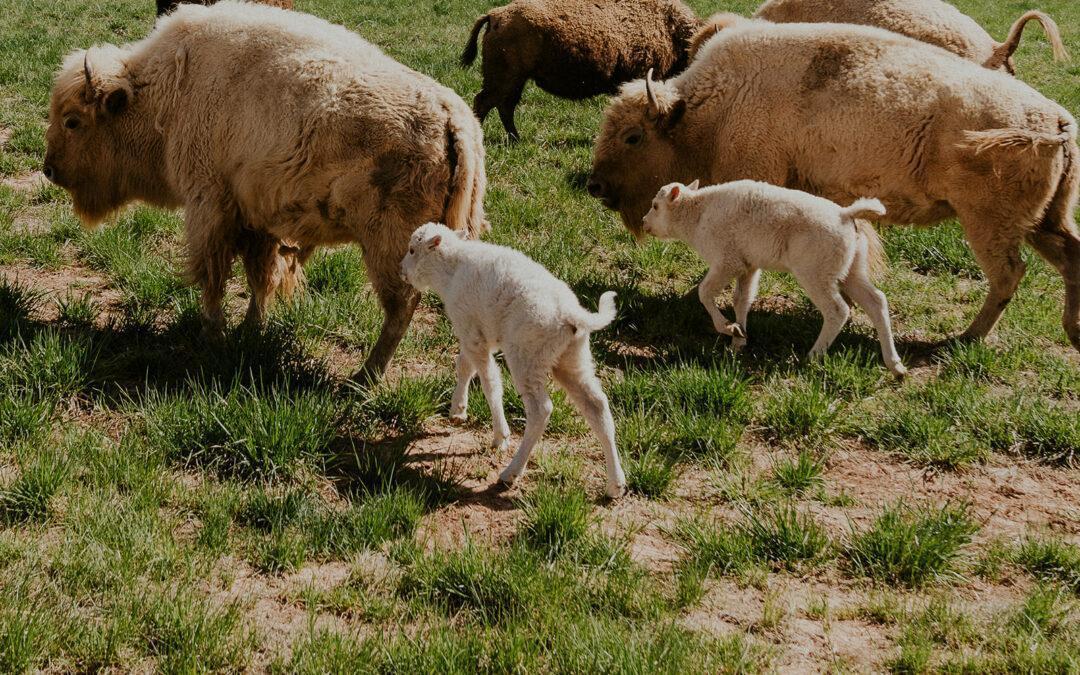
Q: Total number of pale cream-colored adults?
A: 3